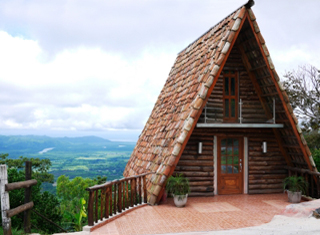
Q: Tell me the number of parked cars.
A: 0